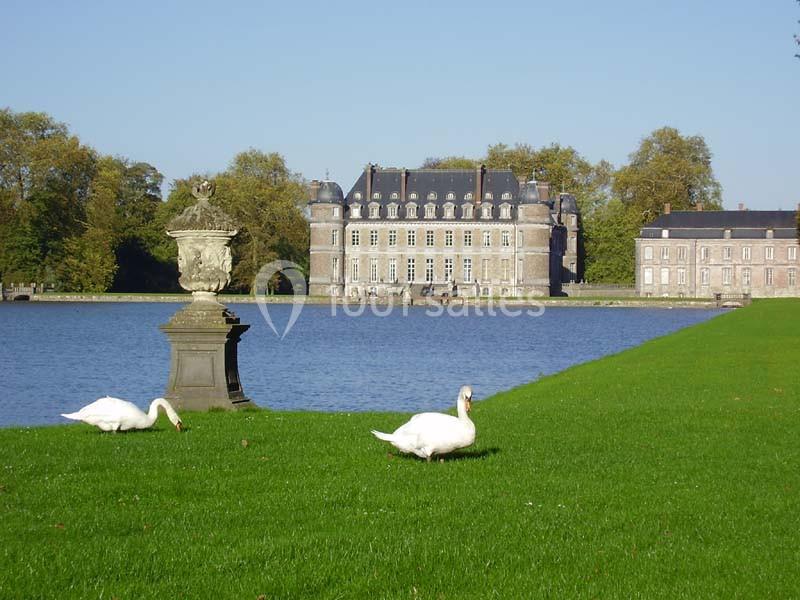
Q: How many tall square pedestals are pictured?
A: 1